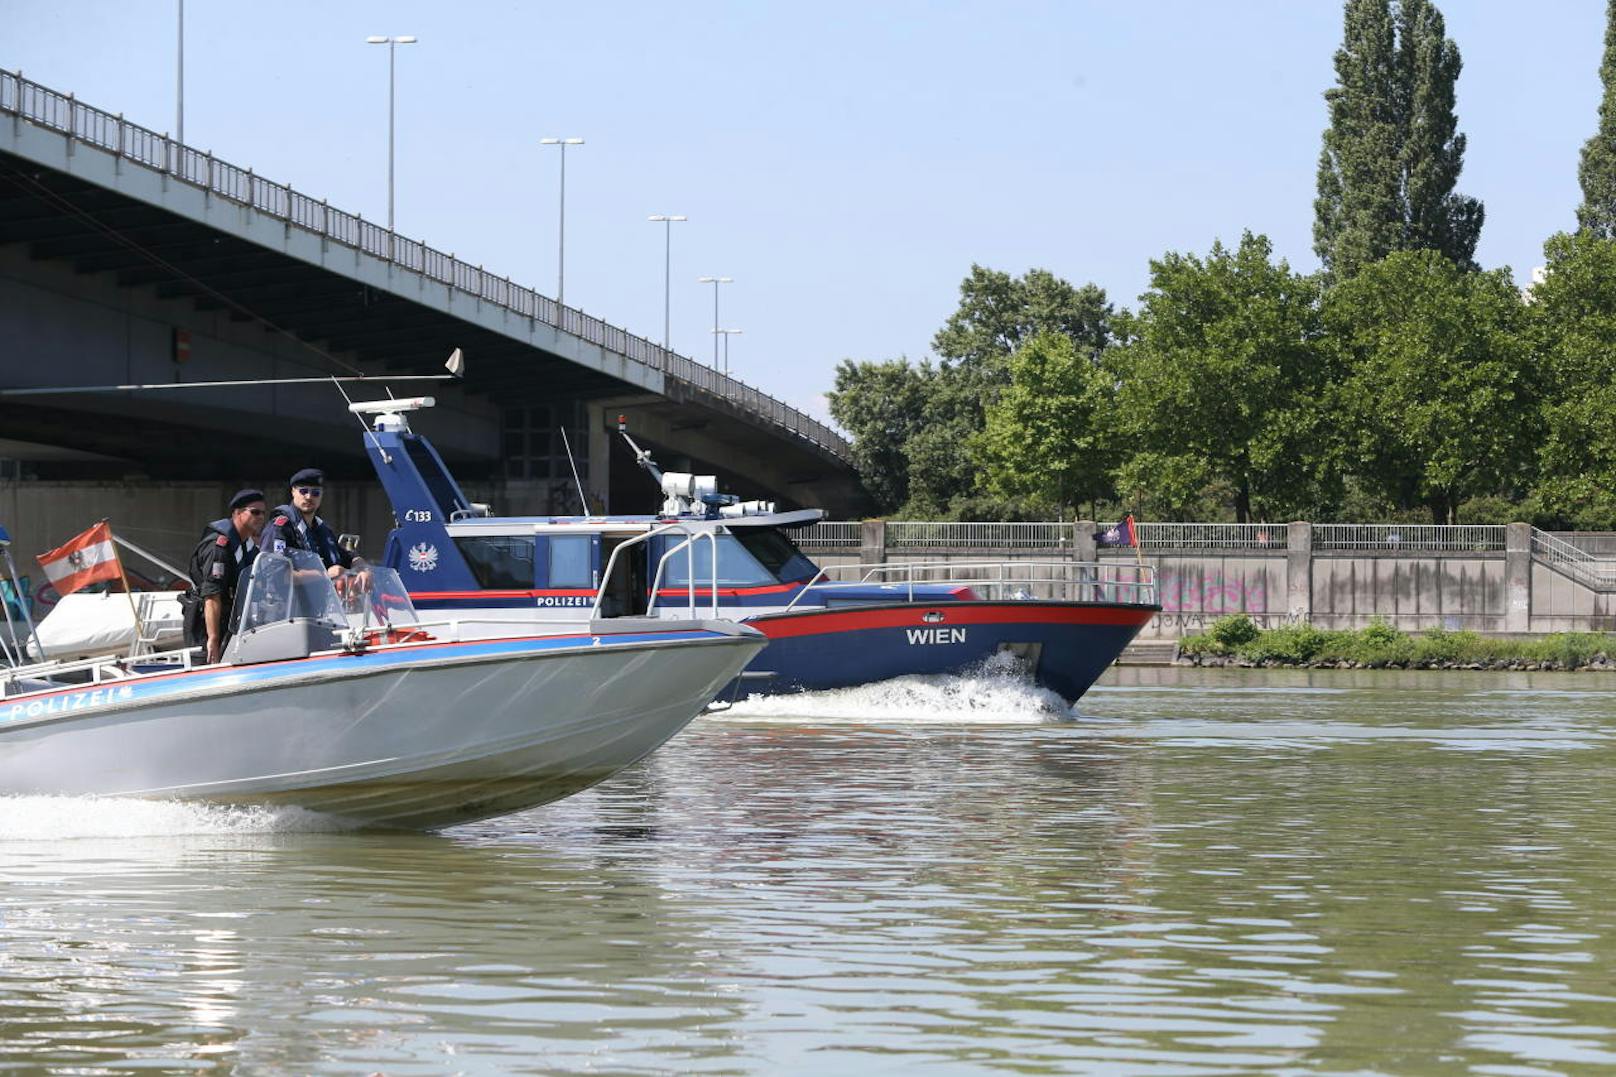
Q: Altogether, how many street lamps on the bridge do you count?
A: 6